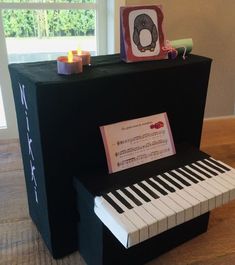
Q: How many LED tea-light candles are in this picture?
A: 2